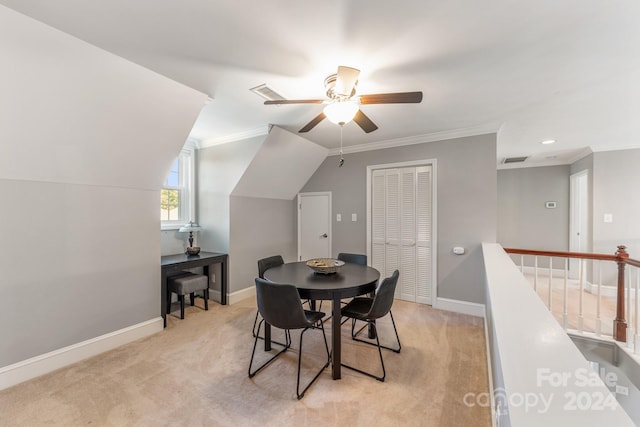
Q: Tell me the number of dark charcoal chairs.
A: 4